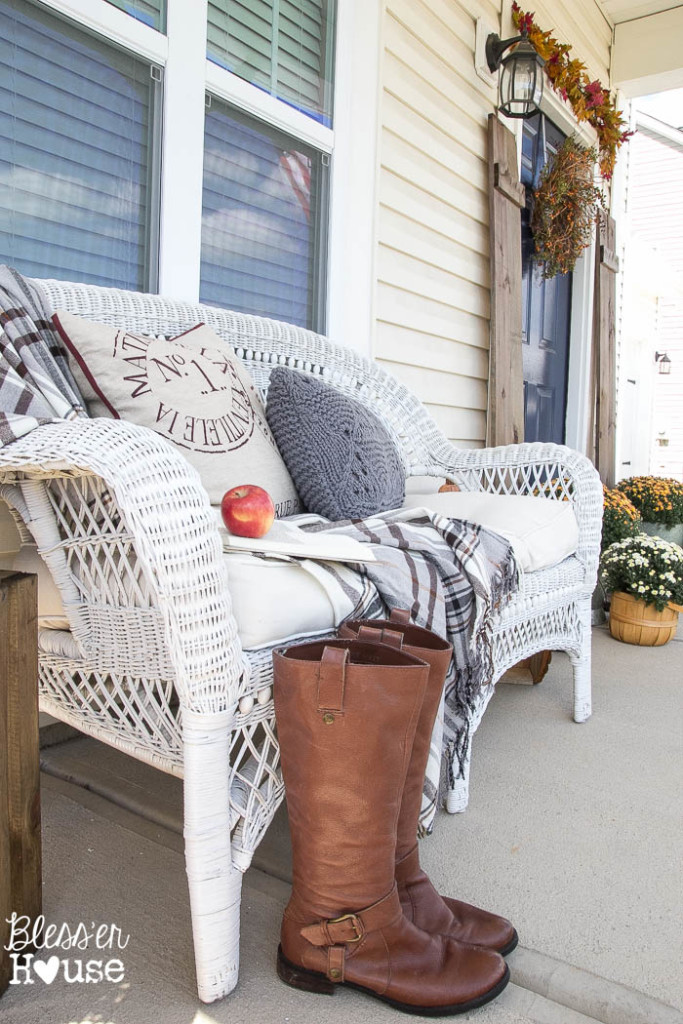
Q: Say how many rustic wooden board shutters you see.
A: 2